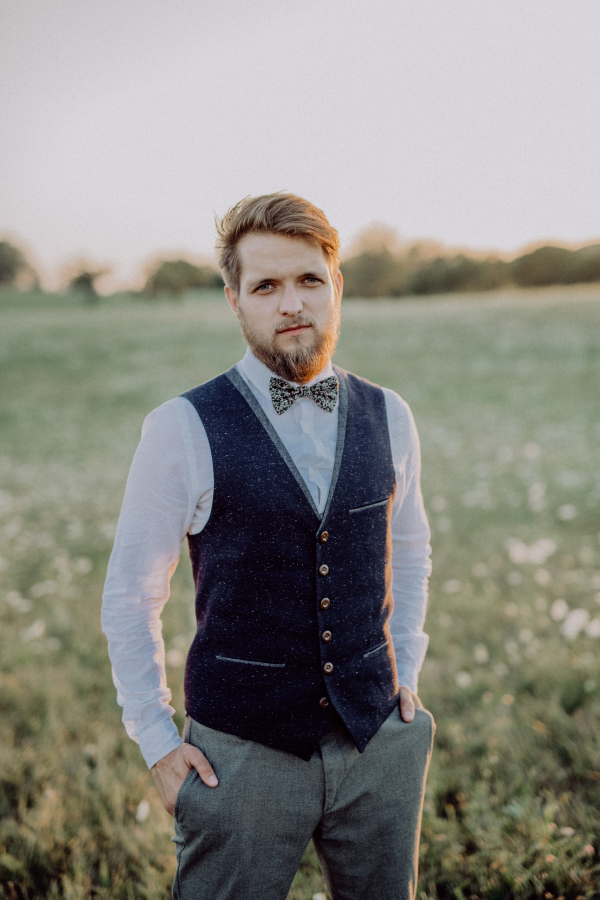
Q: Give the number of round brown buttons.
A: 6